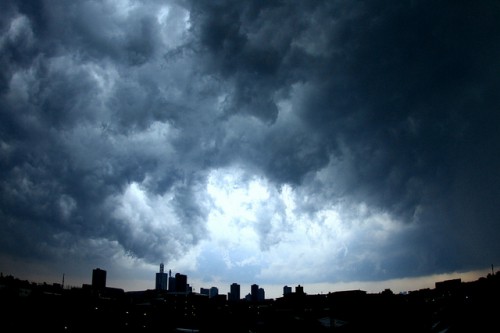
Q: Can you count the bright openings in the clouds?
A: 1